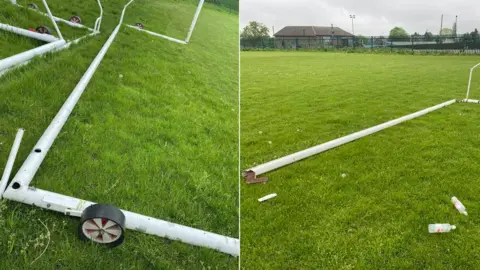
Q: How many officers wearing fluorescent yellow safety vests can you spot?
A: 0